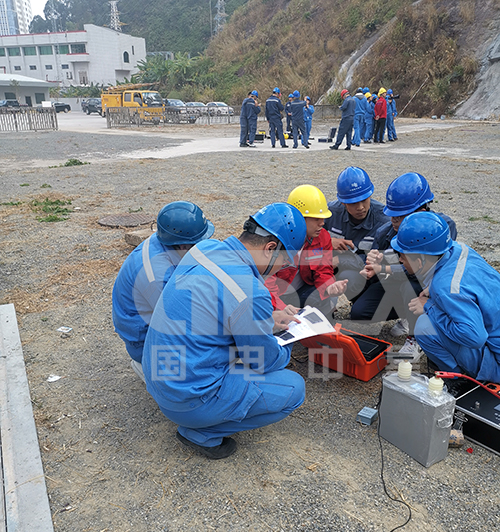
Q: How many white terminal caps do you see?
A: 2